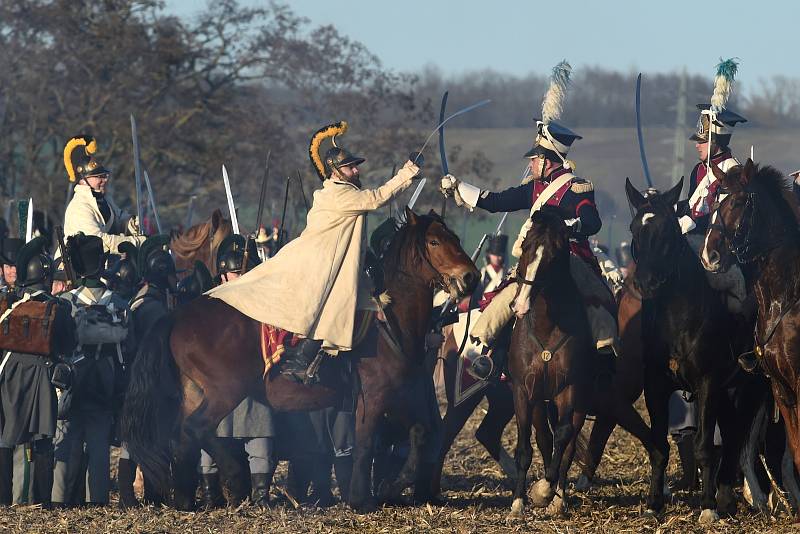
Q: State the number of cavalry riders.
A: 4